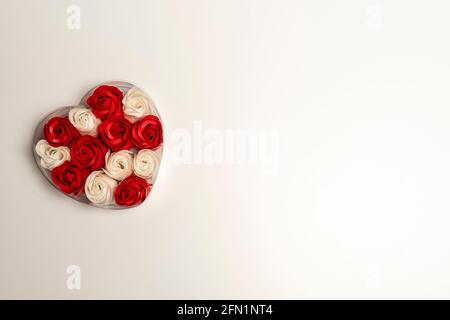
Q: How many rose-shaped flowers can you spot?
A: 13